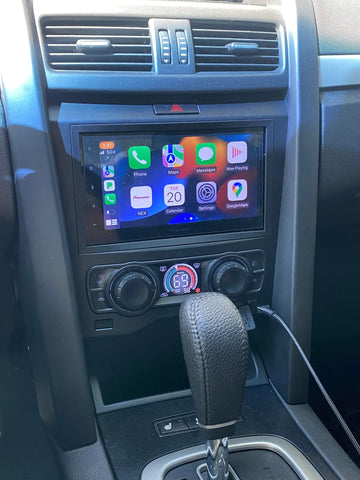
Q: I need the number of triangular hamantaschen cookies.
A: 0